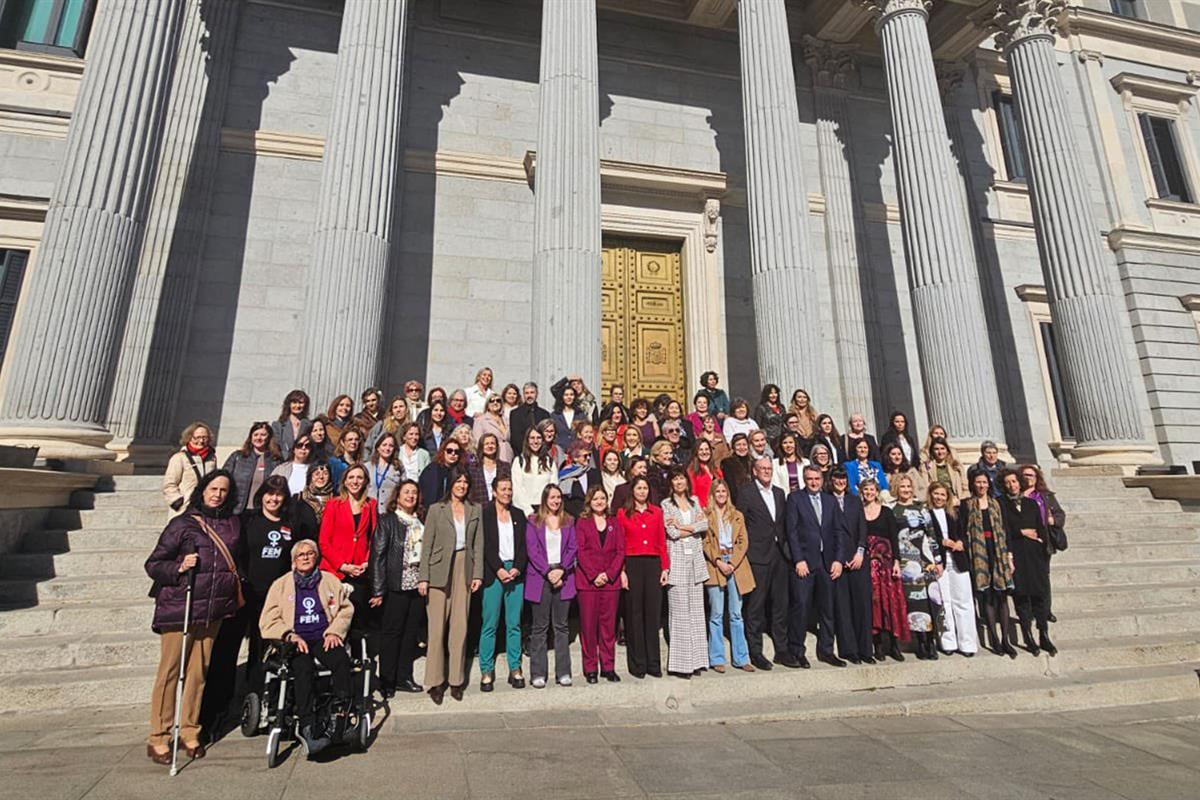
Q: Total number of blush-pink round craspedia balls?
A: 0